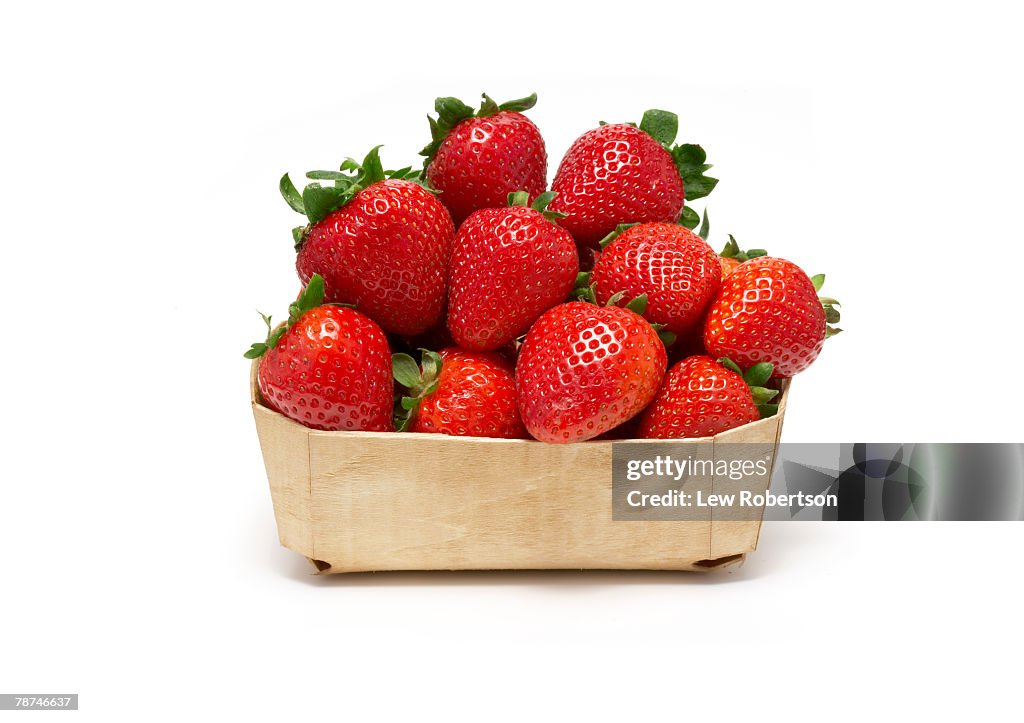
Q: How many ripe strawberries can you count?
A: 11